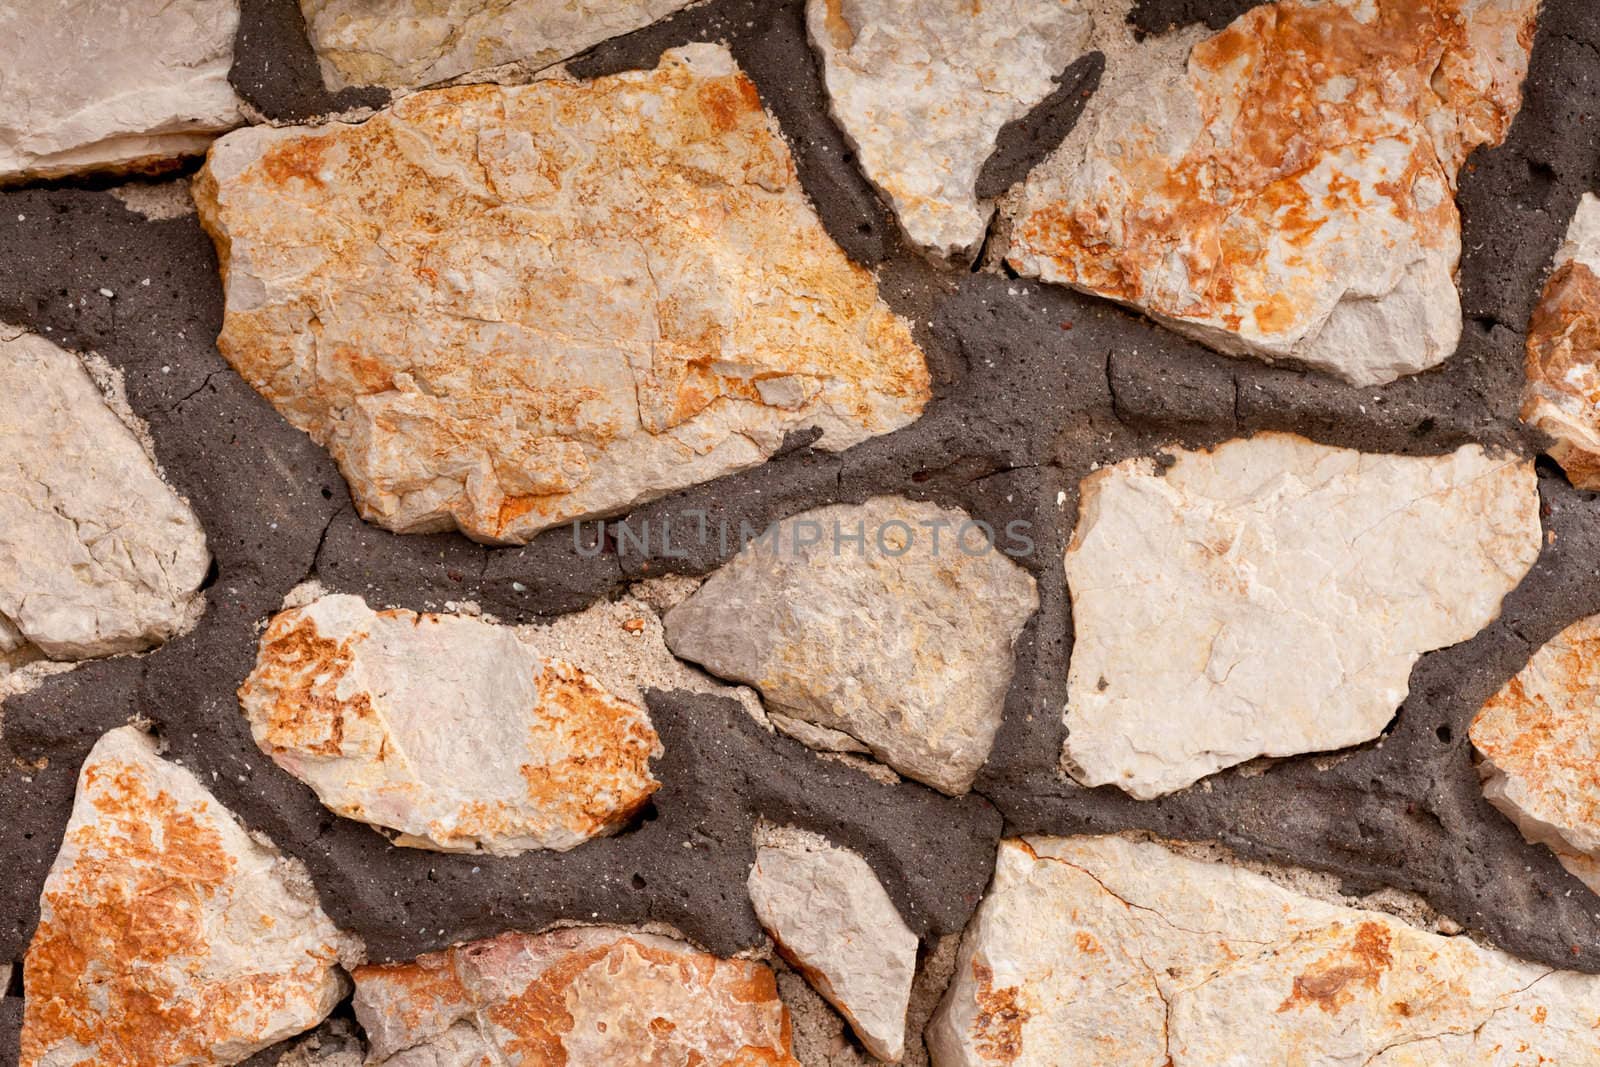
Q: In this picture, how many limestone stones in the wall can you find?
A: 15